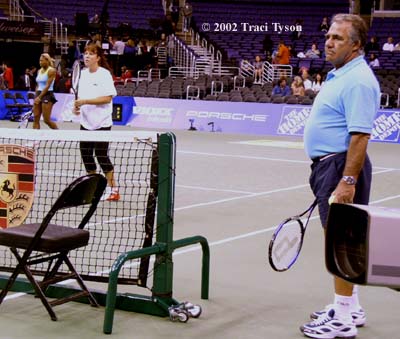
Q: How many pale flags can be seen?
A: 0